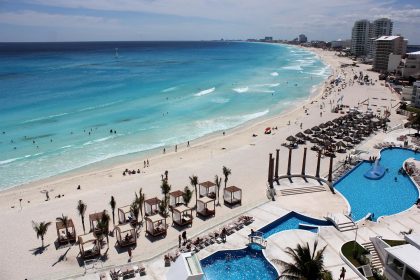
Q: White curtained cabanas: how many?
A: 12